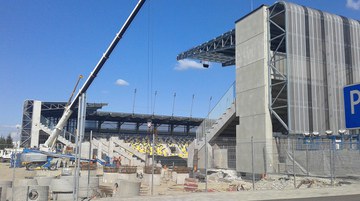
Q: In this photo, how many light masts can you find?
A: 5